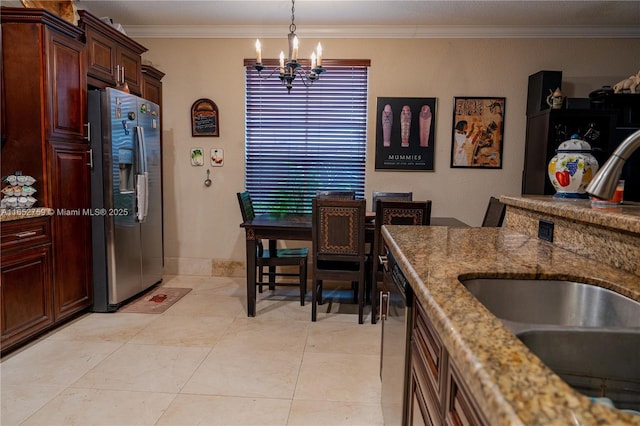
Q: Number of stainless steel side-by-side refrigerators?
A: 1